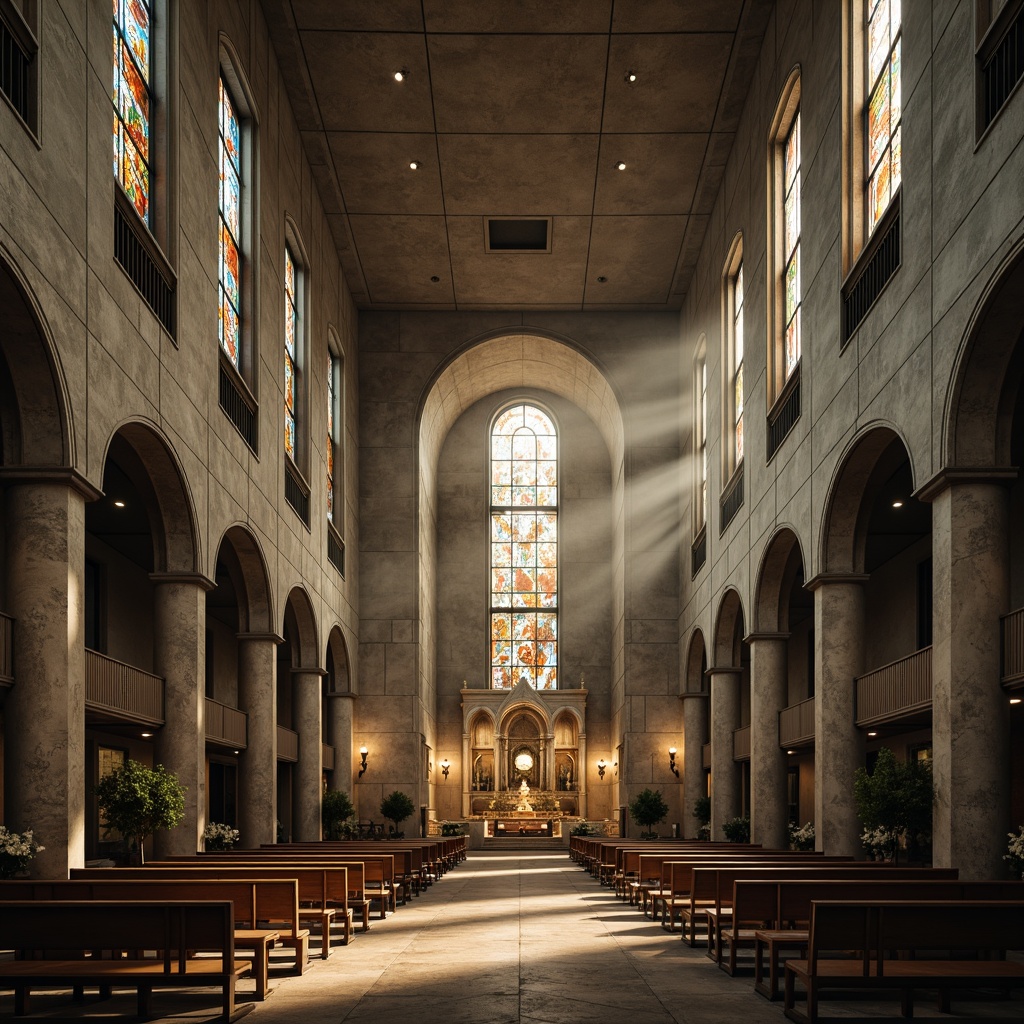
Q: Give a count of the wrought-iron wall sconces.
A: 4